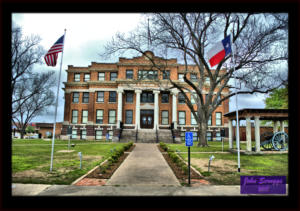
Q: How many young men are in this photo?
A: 0